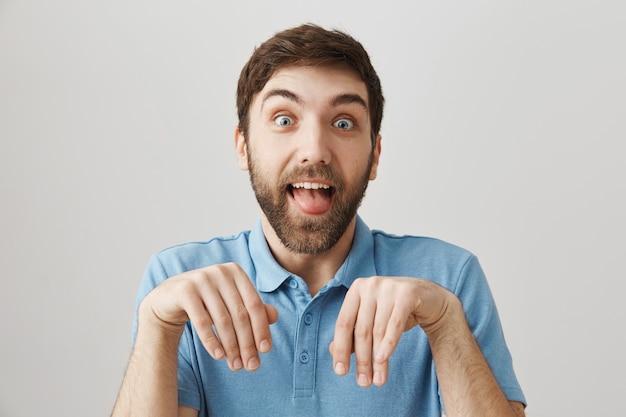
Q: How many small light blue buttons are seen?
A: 3